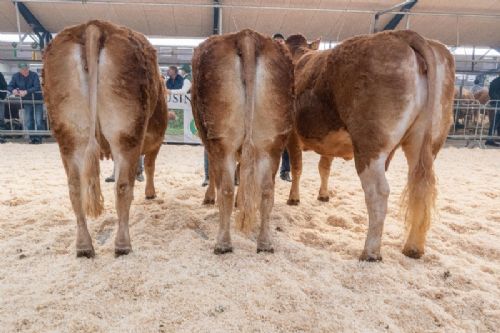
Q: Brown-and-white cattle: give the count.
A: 3